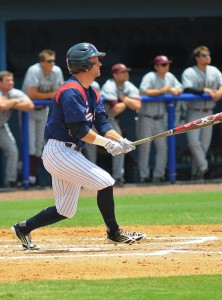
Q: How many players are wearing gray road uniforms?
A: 5